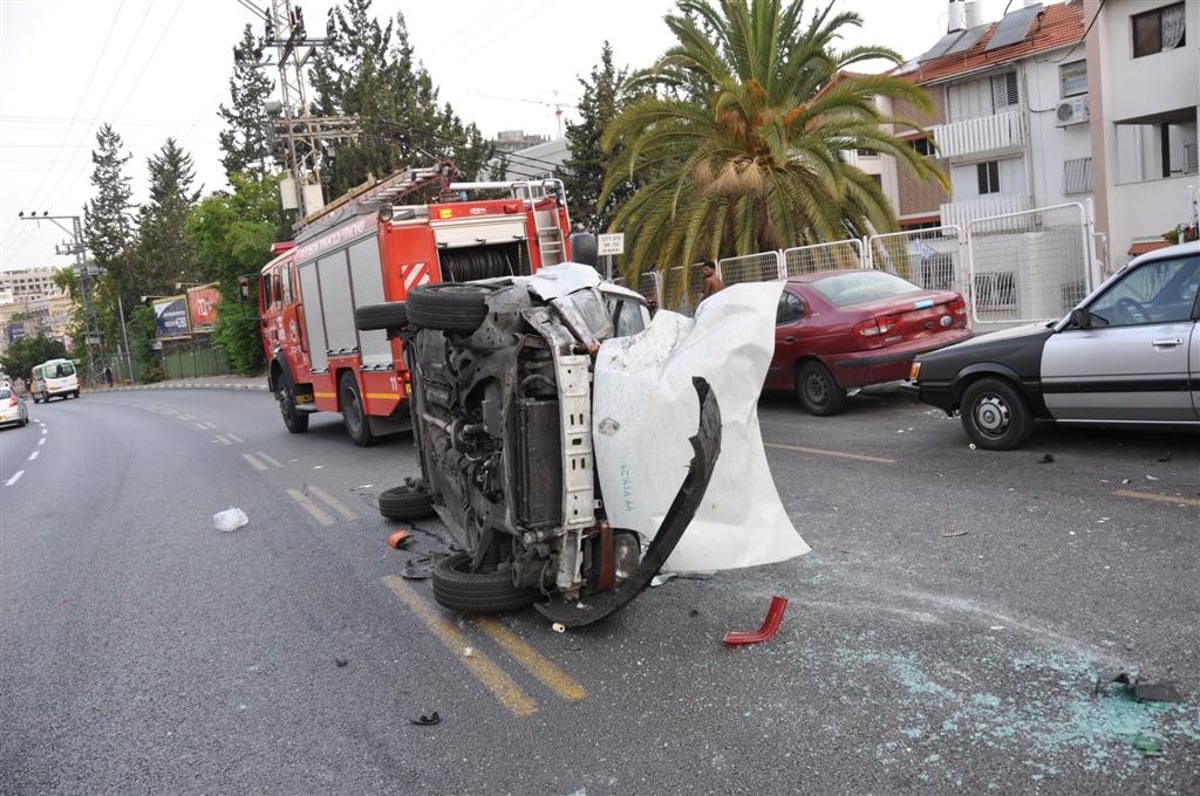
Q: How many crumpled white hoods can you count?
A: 1